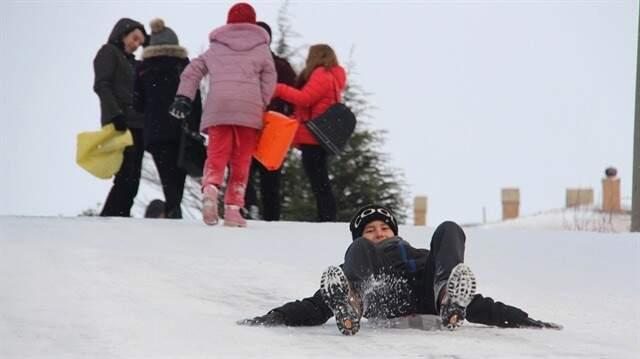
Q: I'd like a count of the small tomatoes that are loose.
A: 0